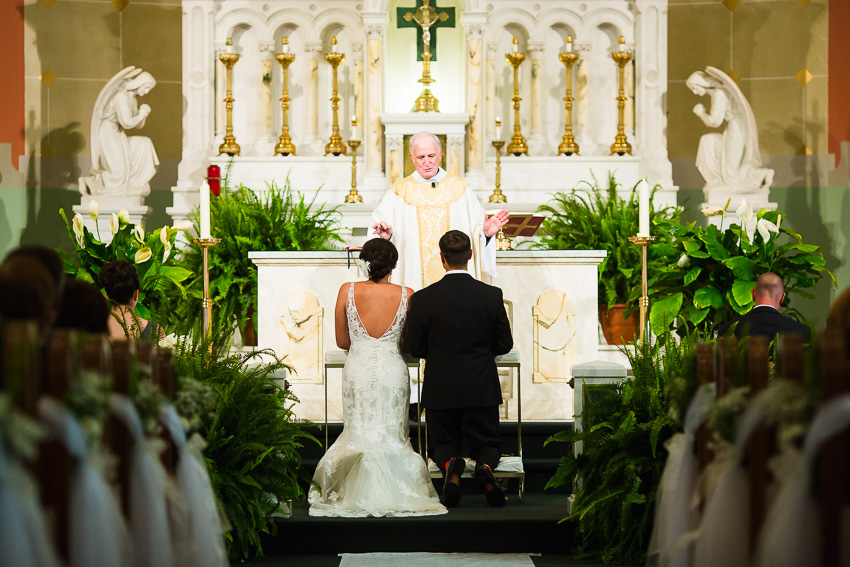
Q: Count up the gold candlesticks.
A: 10